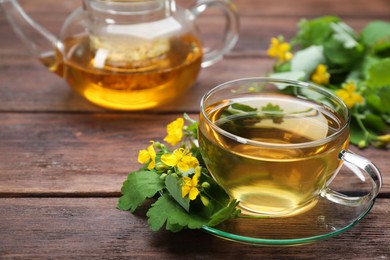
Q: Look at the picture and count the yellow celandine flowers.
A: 7